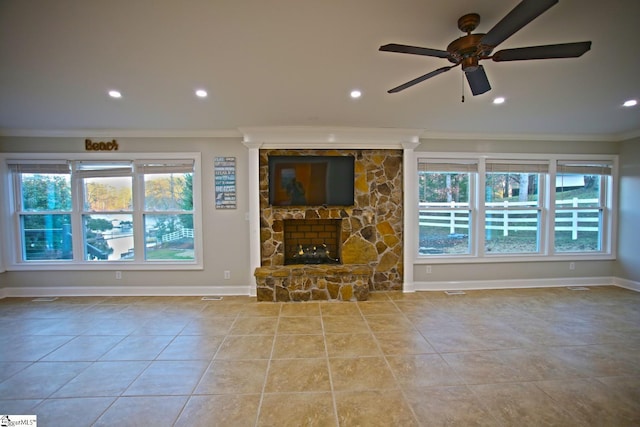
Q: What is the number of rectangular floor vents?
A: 4